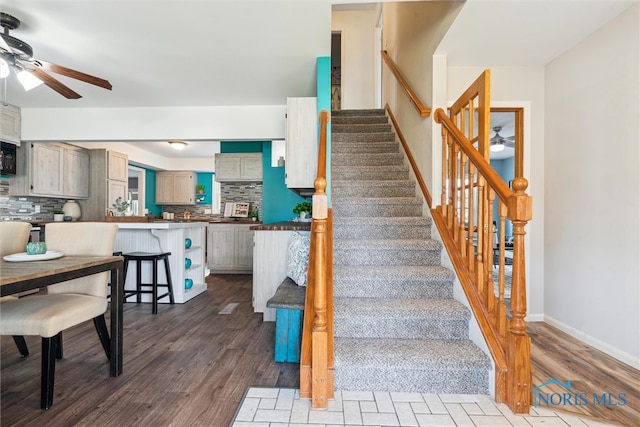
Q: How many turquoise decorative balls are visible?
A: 3